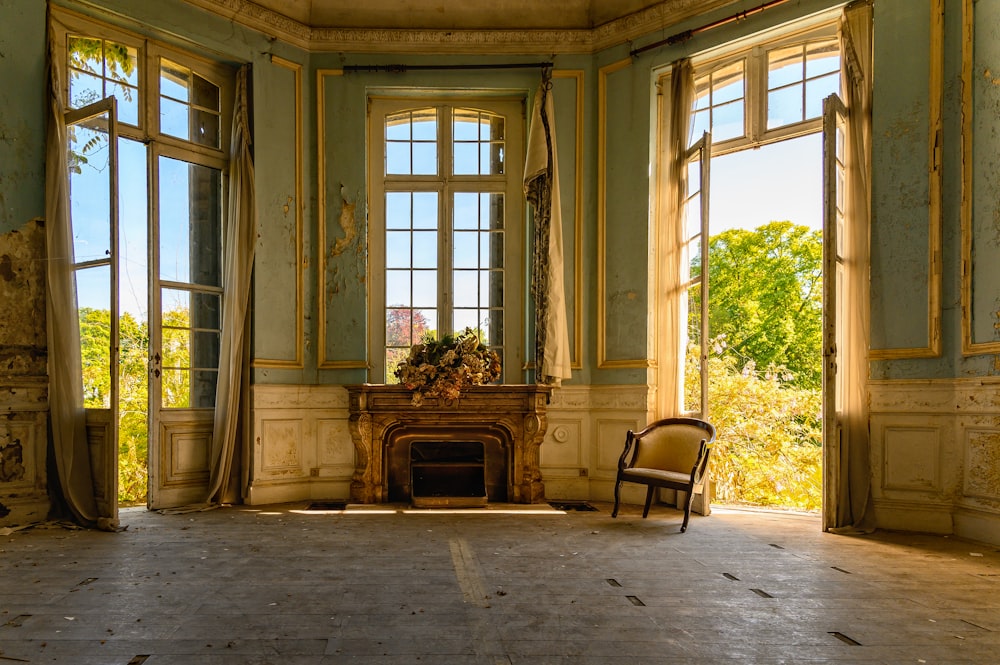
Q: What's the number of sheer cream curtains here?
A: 4